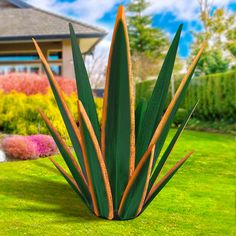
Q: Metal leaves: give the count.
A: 12